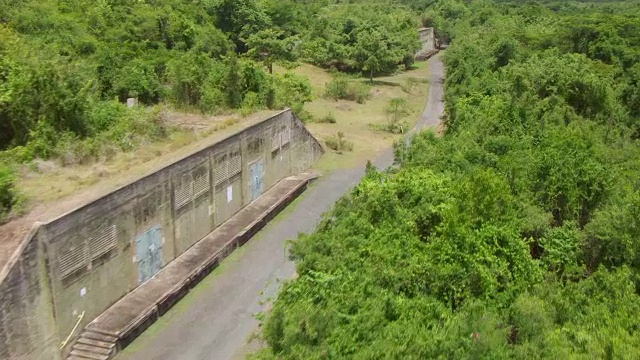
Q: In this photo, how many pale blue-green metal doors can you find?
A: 2